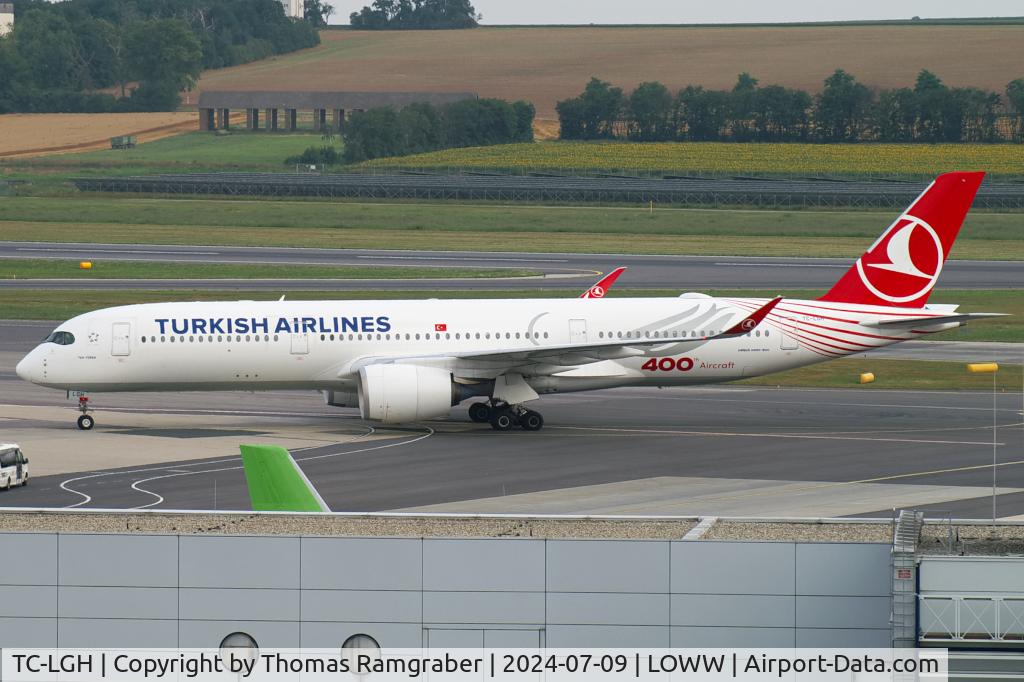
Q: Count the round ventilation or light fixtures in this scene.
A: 2